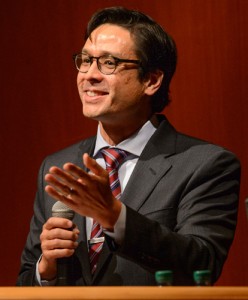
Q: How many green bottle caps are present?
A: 2